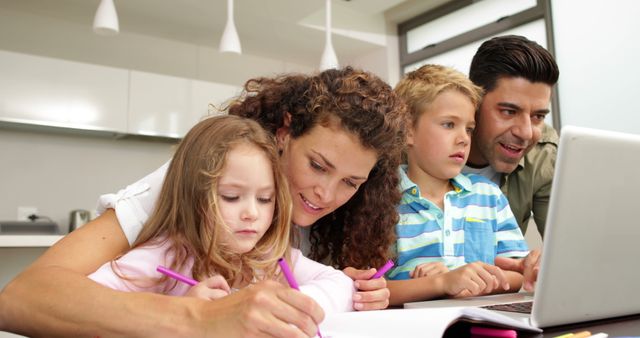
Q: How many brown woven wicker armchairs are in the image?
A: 0